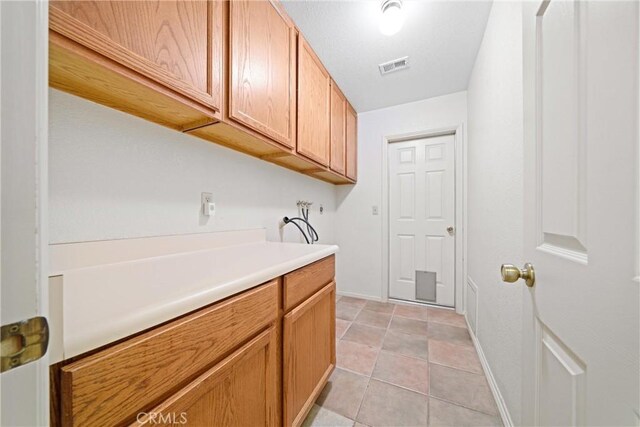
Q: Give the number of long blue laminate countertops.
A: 0